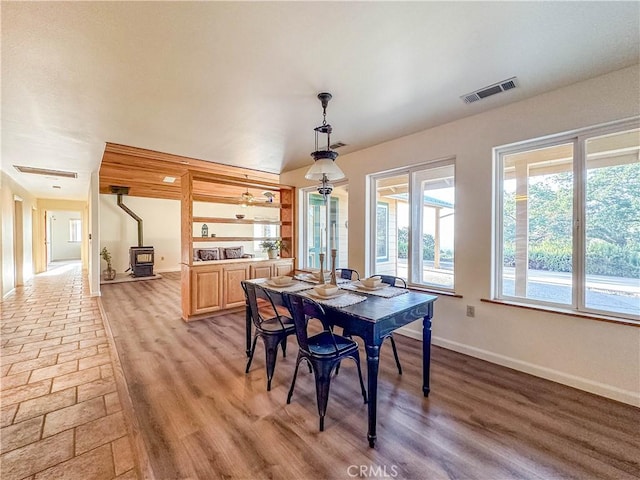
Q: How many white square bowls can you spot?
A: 4